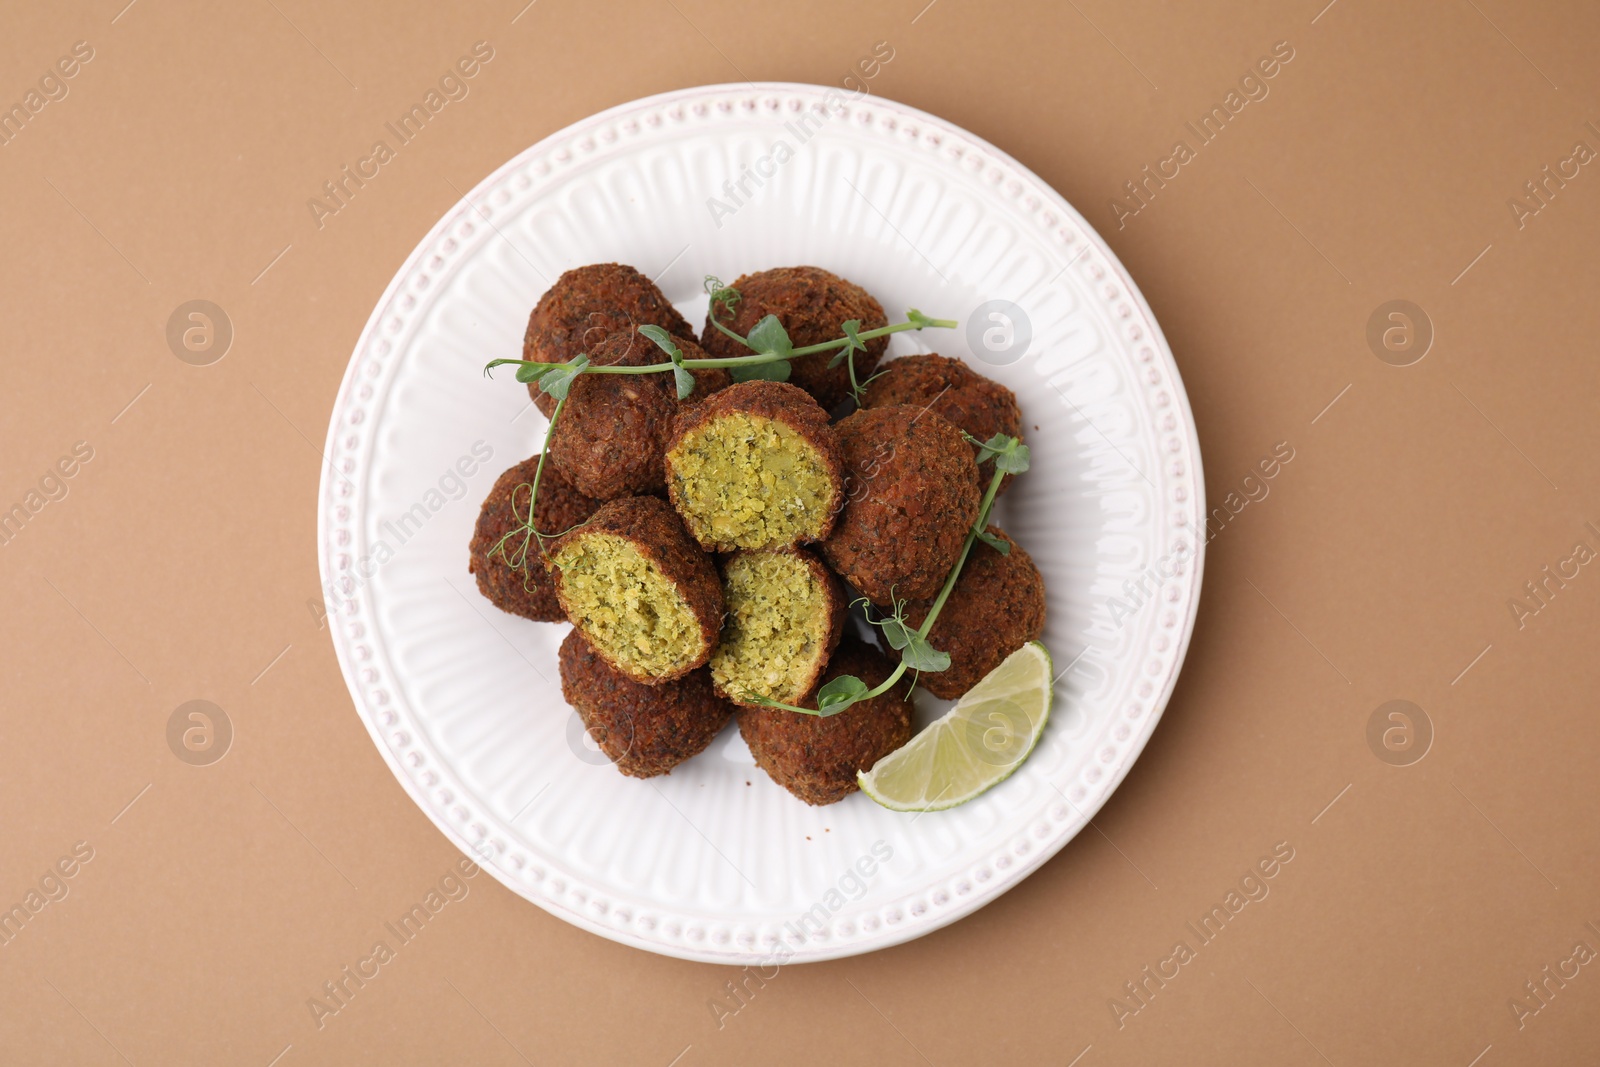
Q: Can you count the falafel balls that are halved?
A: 3